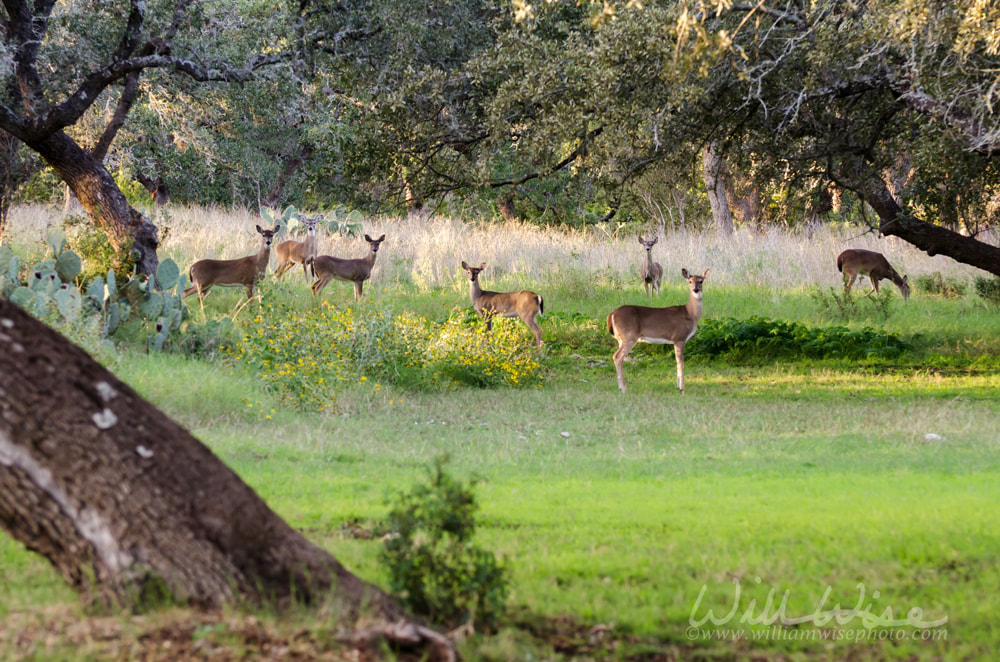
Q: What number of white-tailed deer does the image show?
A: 7